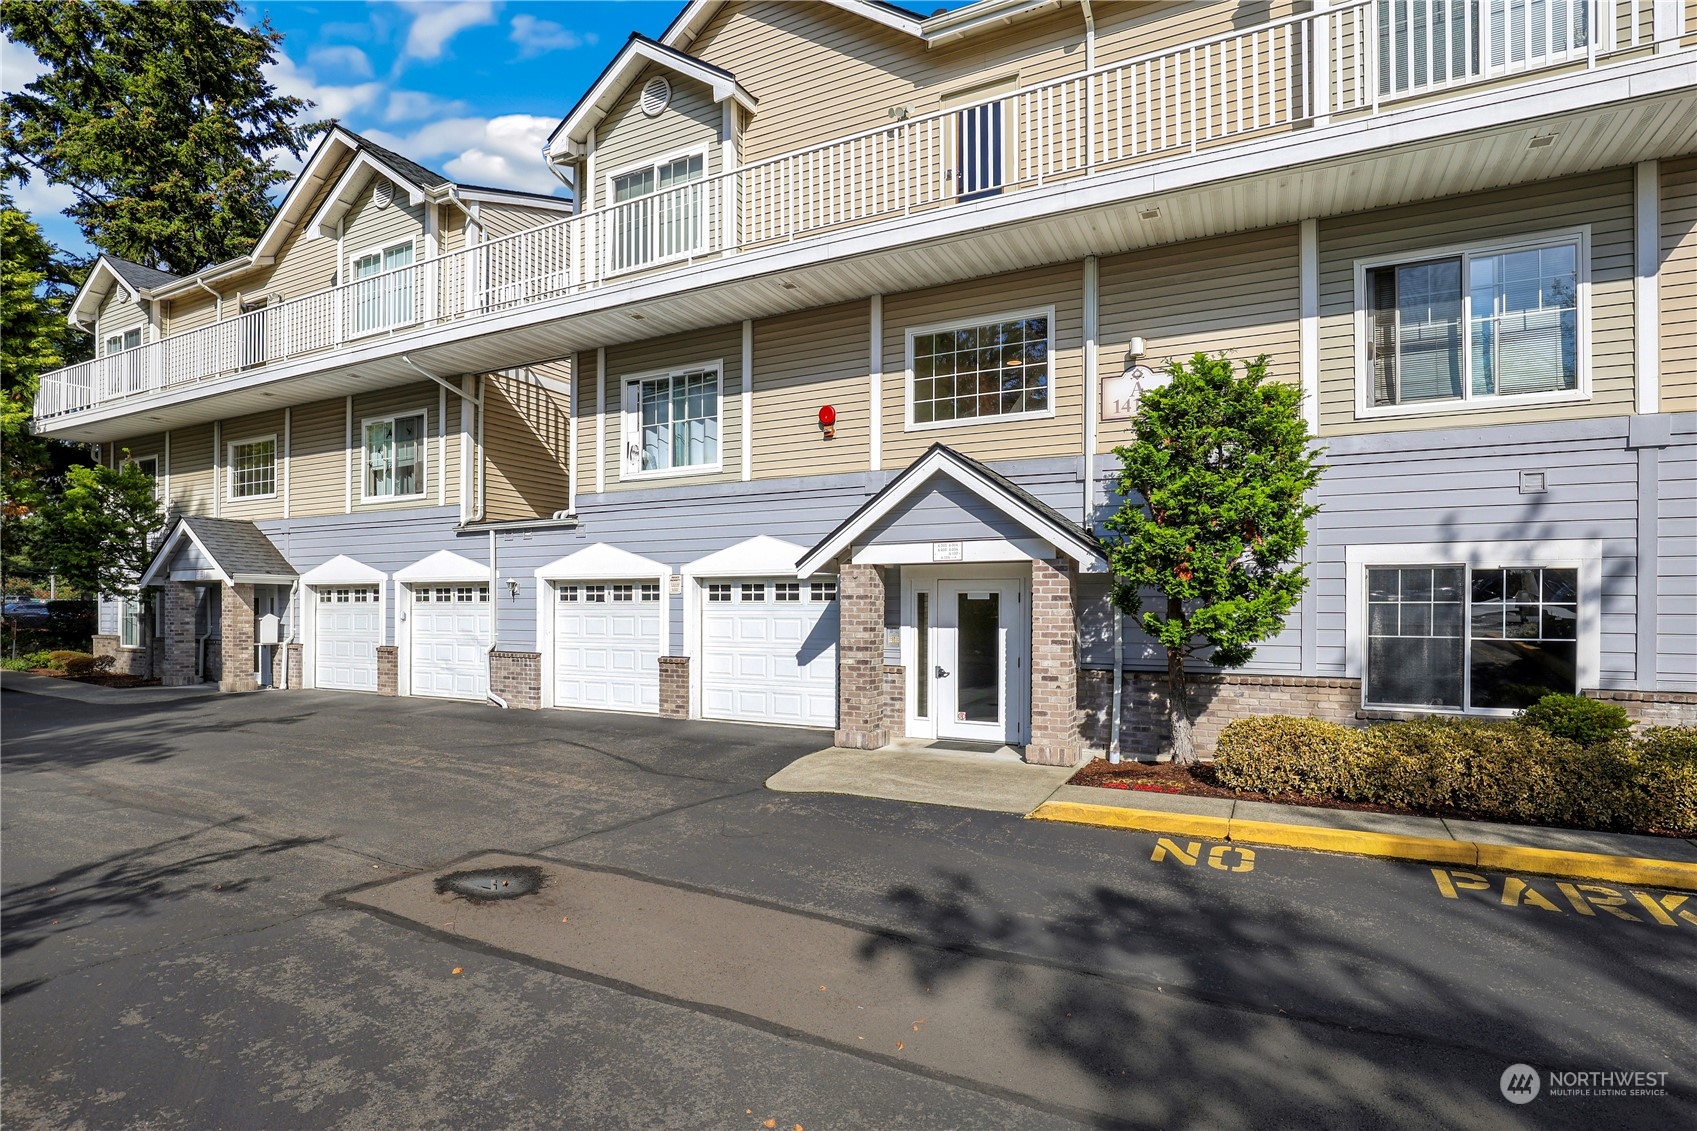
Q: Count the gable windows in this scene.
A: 3